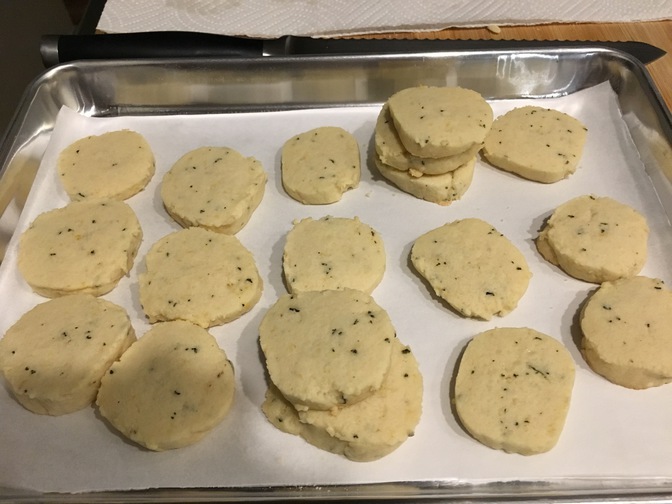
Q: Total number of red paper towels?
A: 0